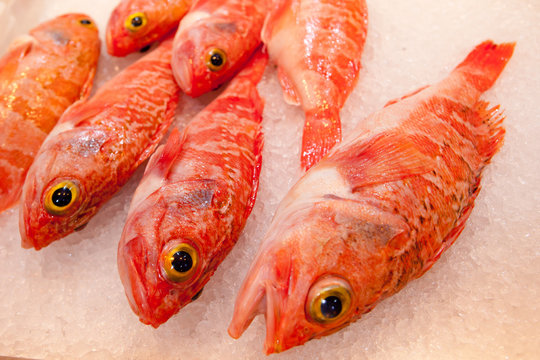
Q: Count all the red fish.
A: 7